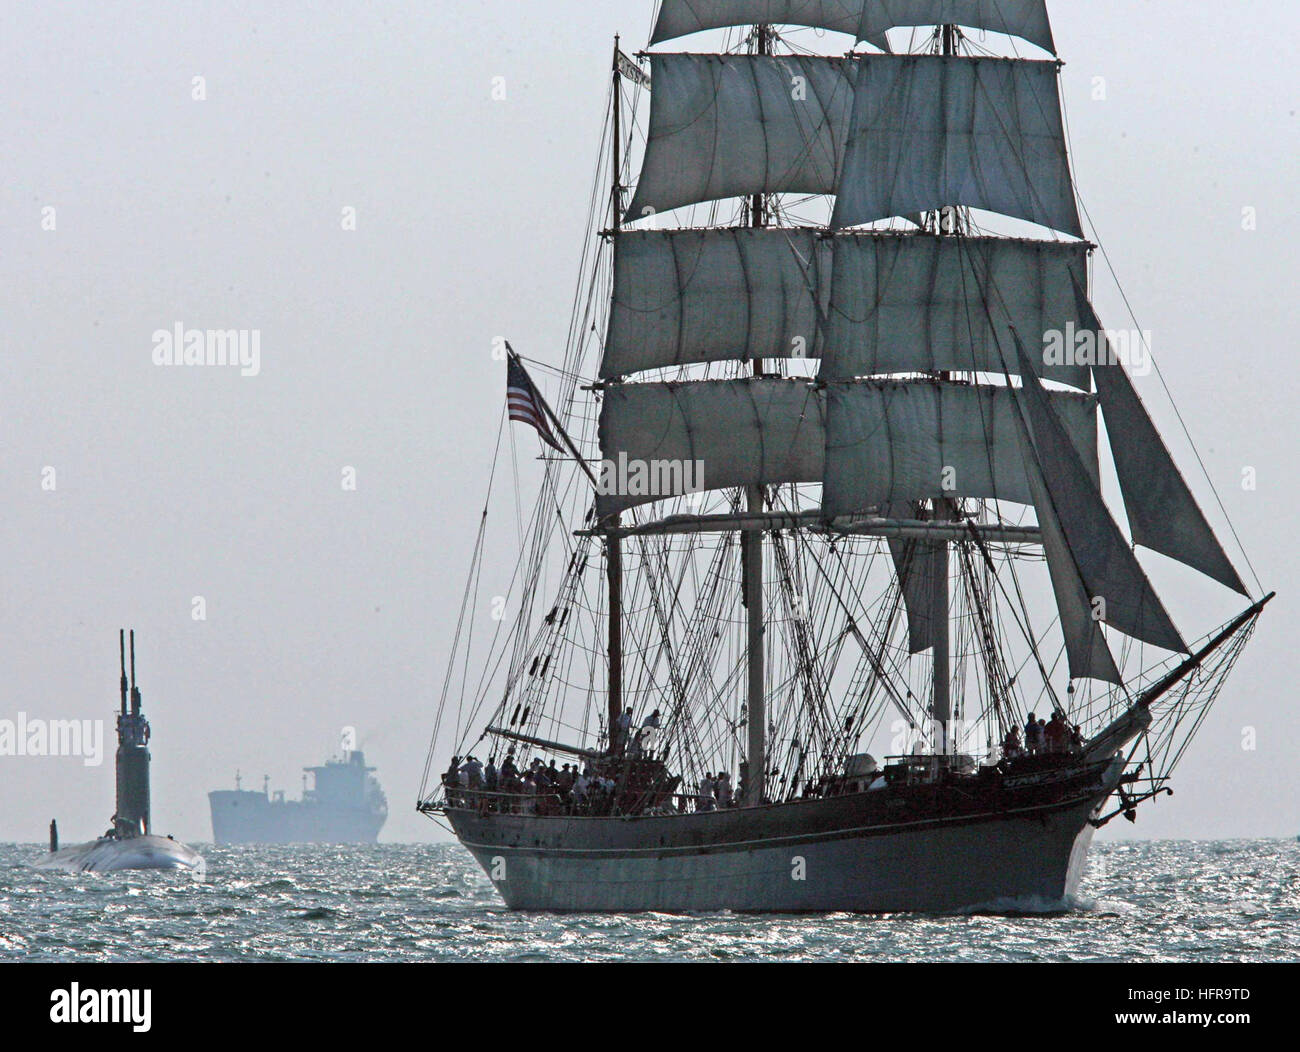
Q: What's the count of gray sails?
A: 12